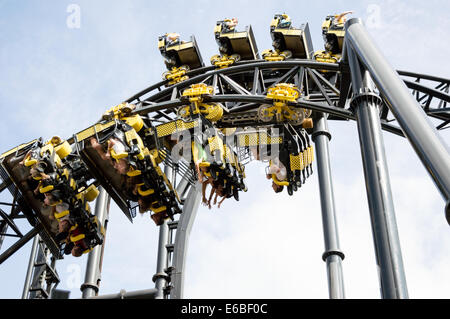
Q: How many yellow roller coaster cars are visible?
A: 8